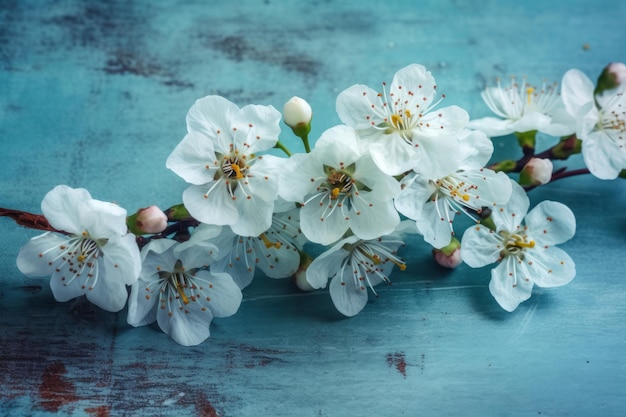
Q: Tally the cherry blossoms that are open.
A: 11